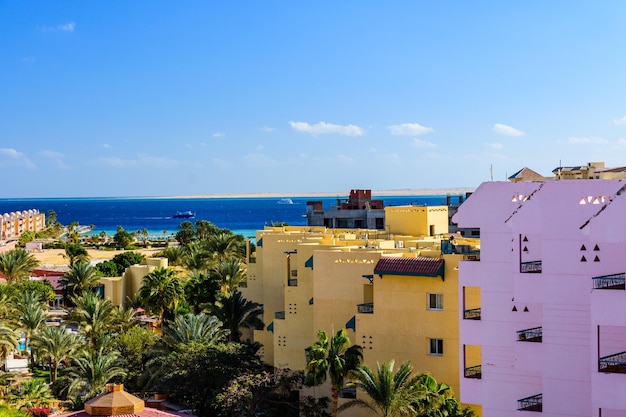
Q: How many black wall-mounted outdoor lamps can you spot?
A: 0